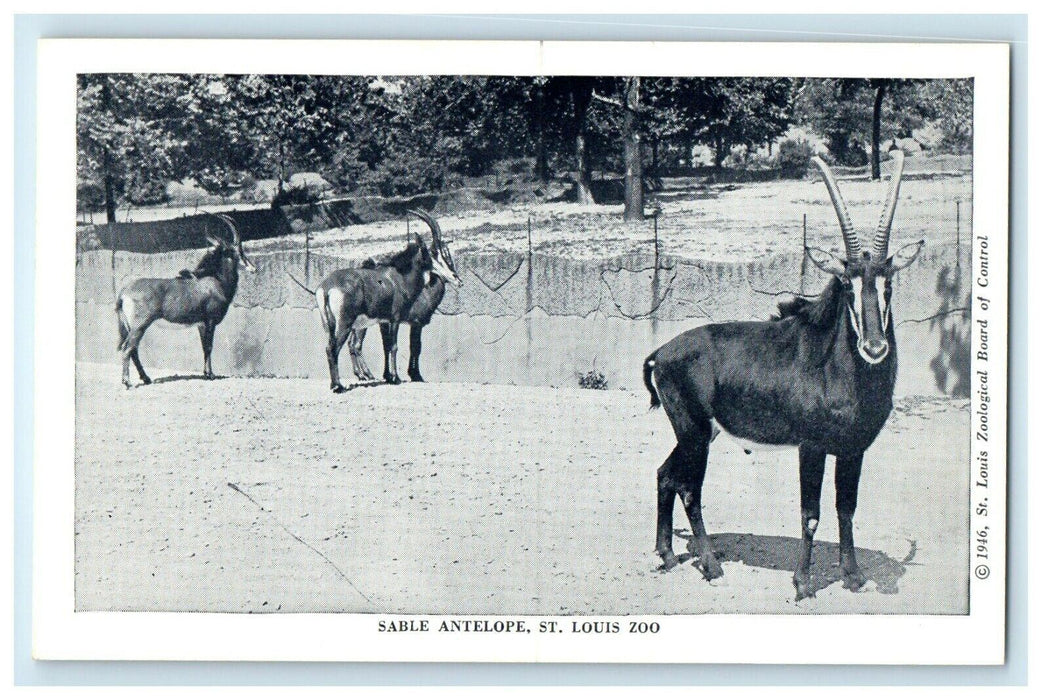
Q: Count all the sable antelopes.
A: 4